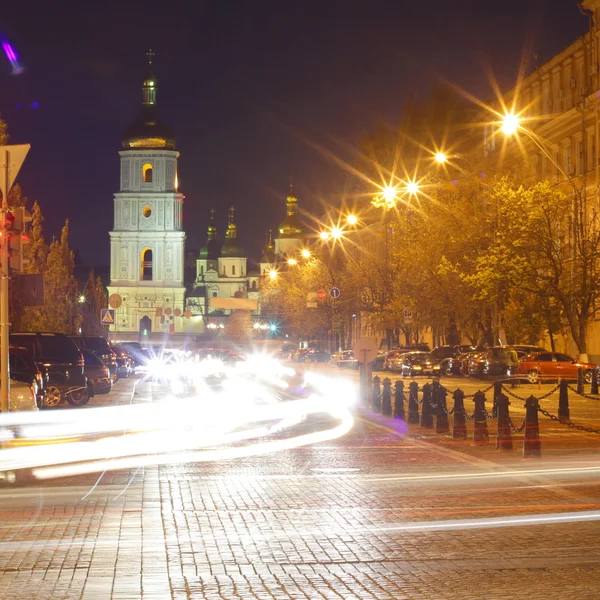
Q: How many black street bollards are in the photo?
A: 15